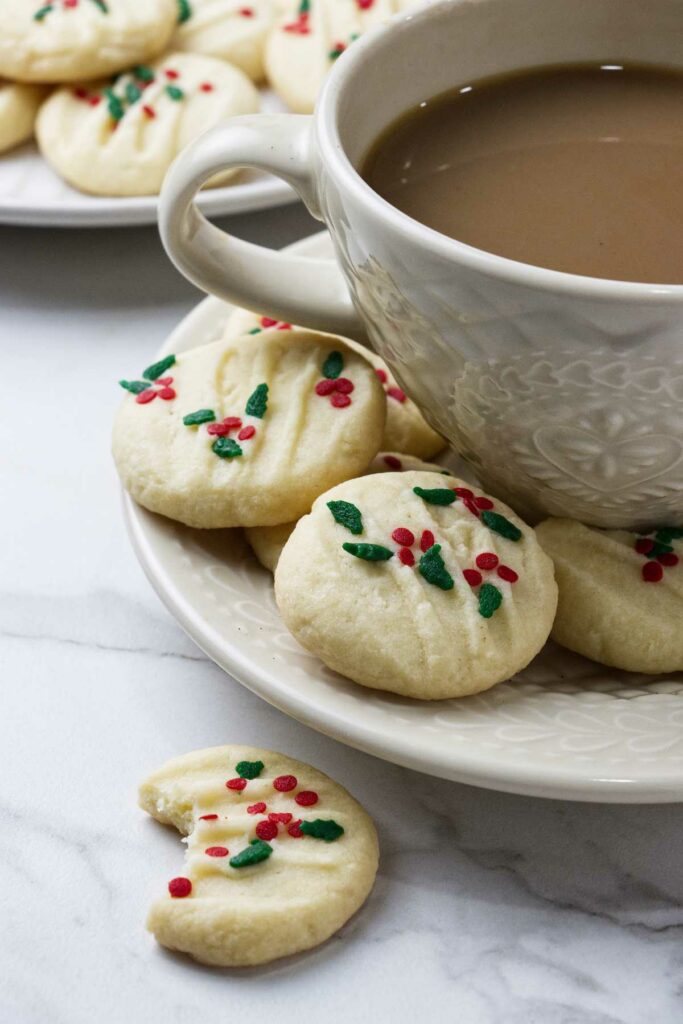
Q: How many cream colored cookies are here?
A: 11